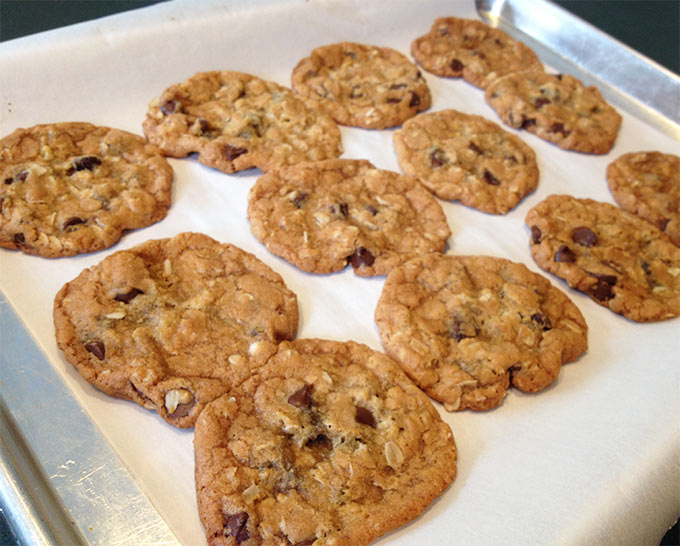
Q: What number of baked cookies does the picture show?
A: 12